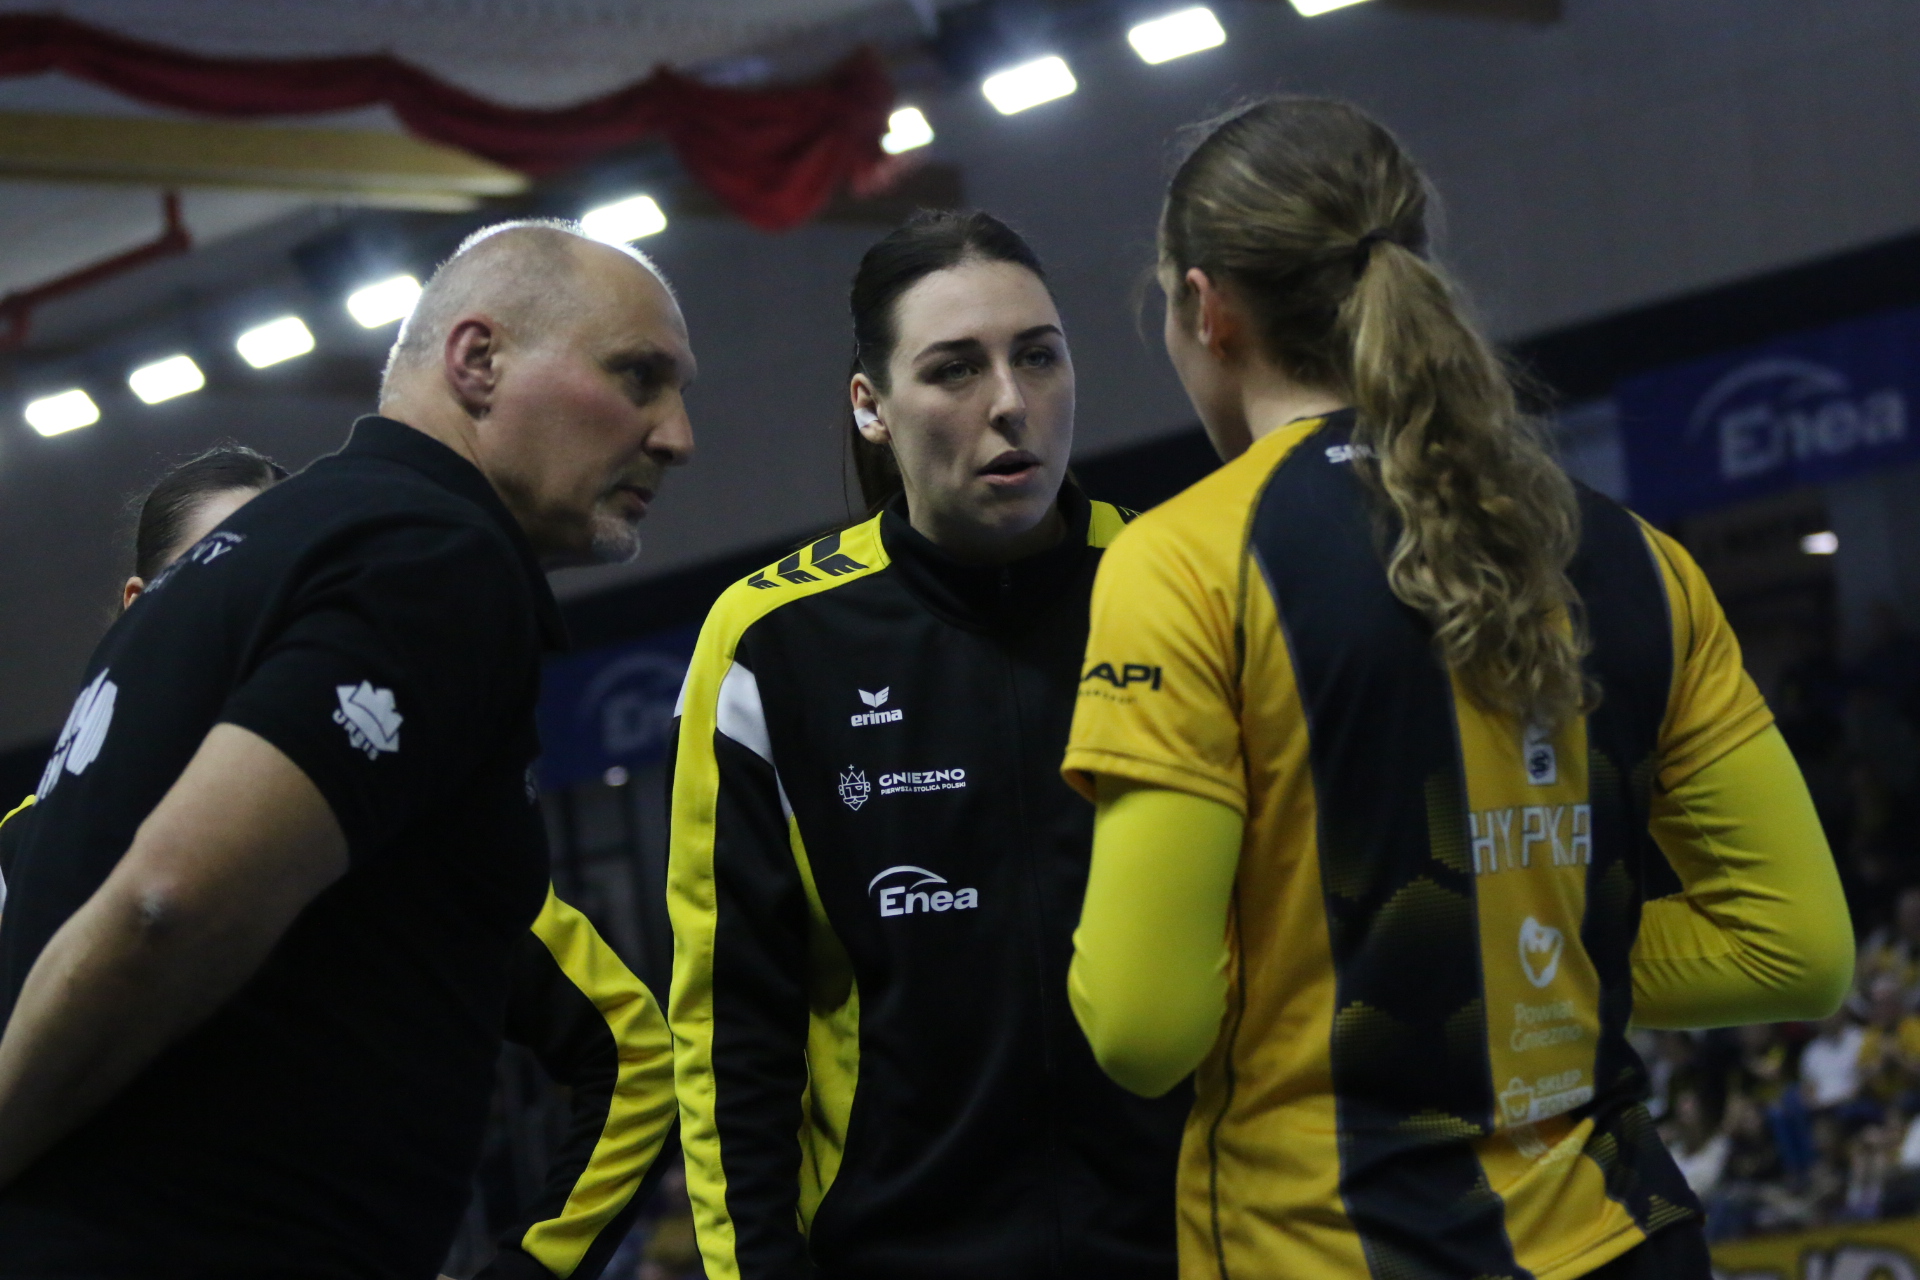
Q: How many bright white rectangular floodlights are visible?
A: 9